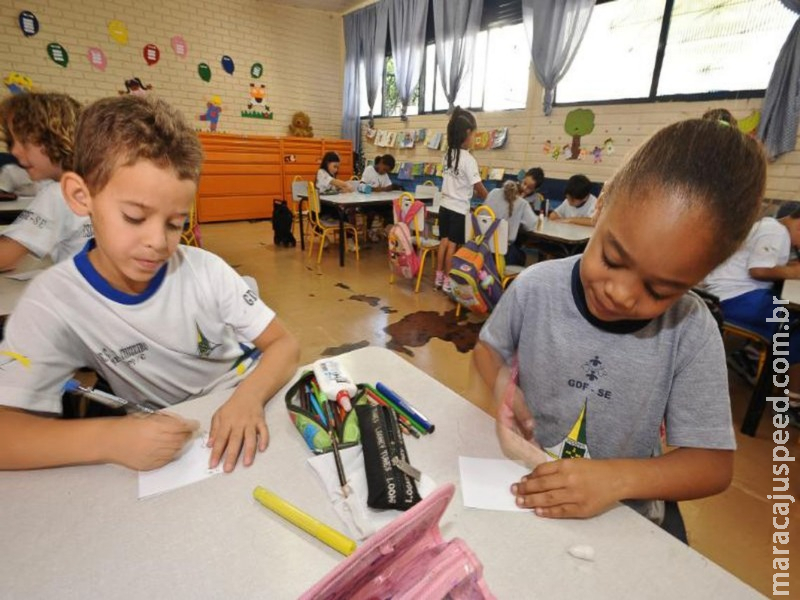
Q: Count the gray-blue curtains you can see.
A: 6